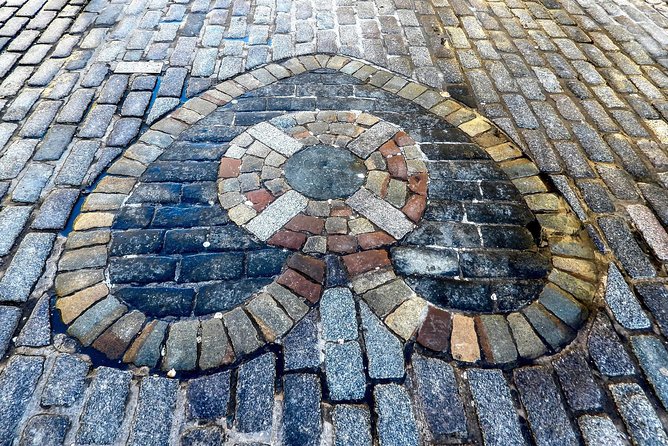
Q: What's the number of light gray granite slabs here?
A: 4